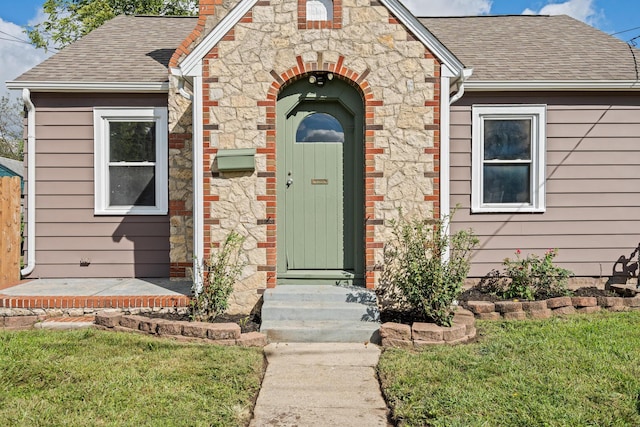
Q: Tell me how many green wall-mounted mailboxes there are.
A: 1